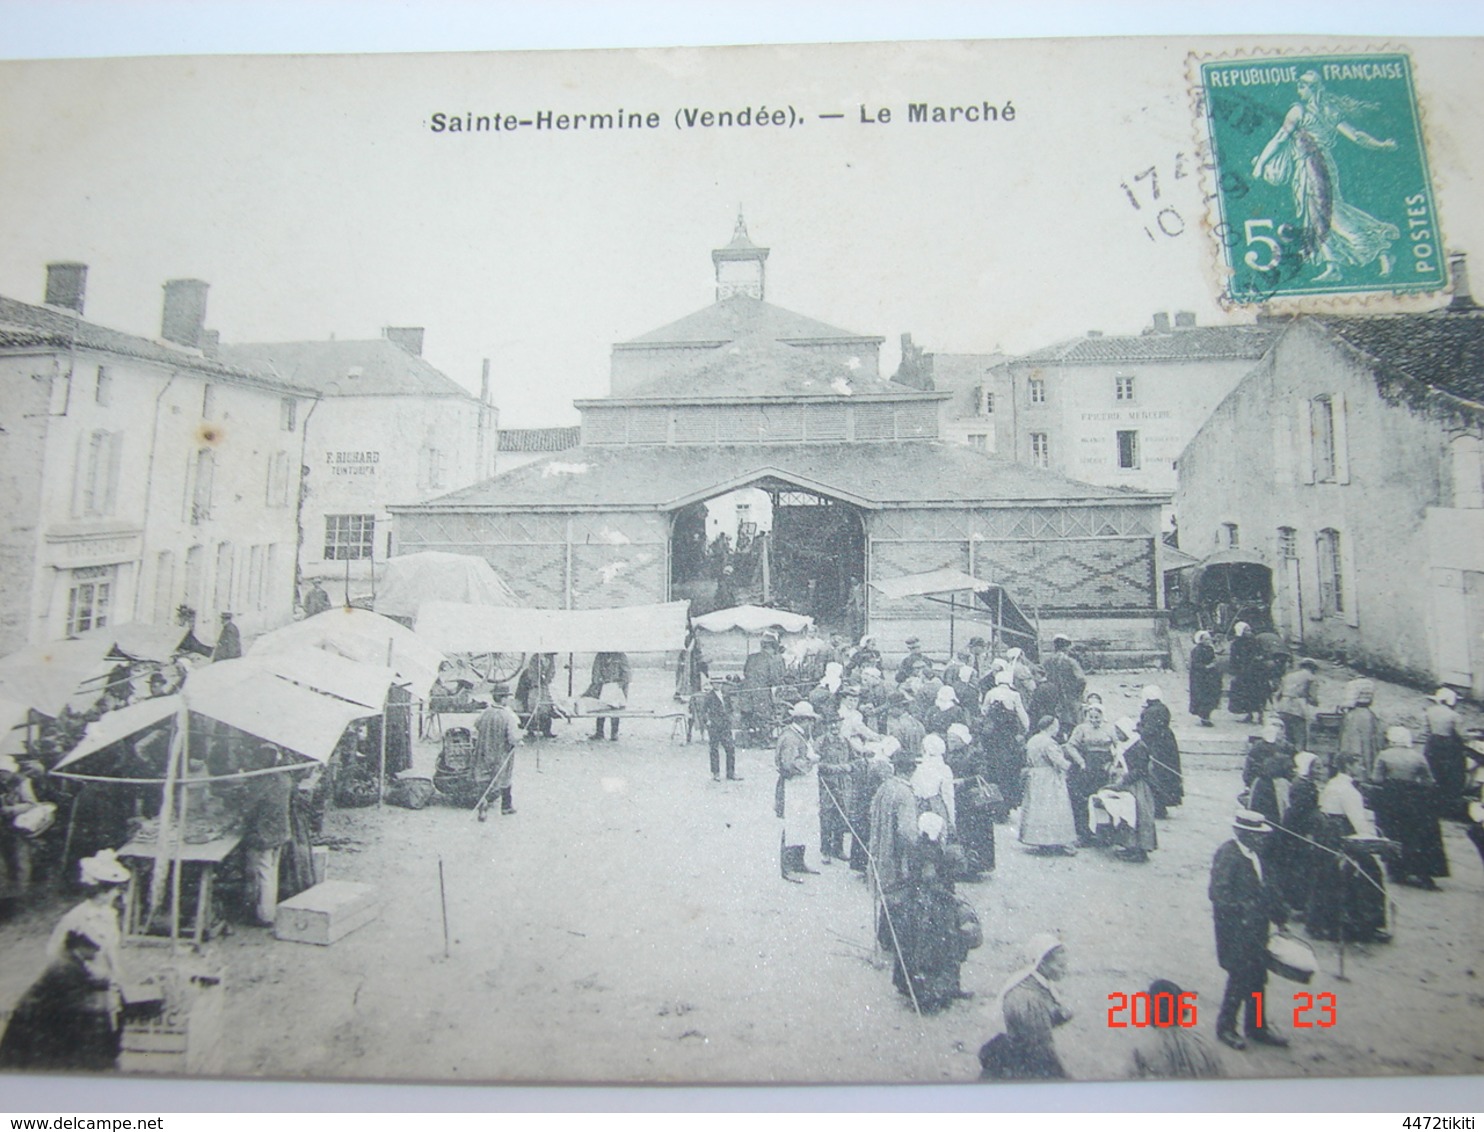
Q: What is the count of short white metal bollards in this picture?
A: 0